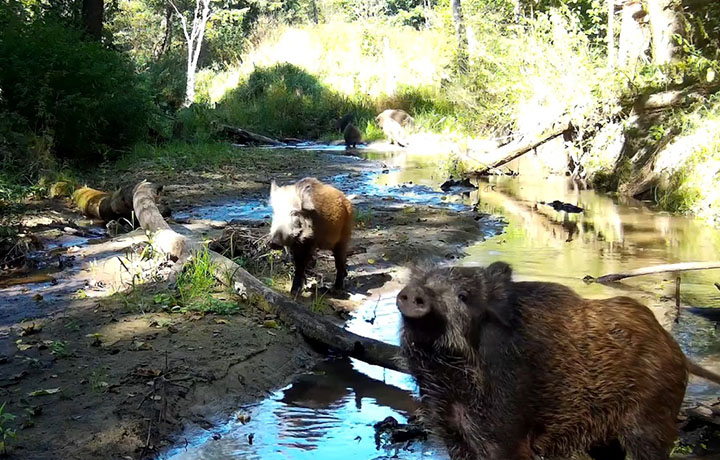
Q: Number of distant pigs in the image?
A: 2